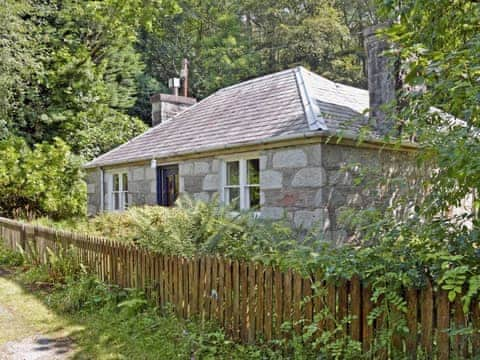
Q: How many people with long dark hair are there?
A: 0